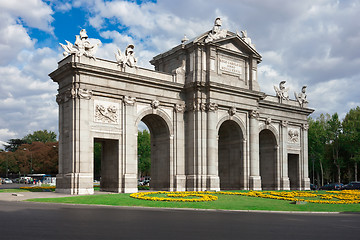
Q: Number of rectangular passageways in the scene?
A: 2